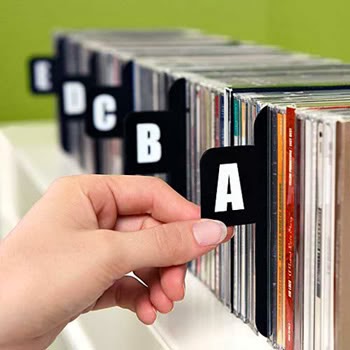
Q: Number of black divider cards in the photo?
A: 5